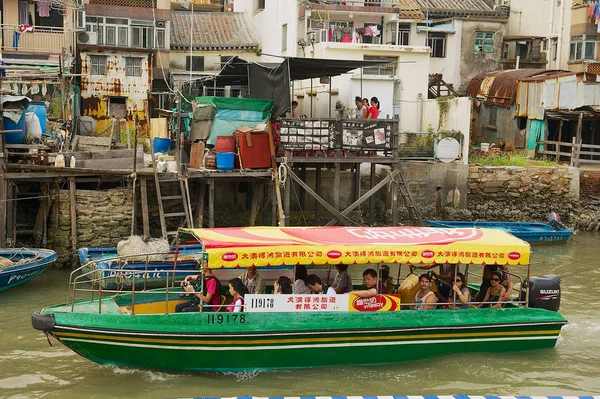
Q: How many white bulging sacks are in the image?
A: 1